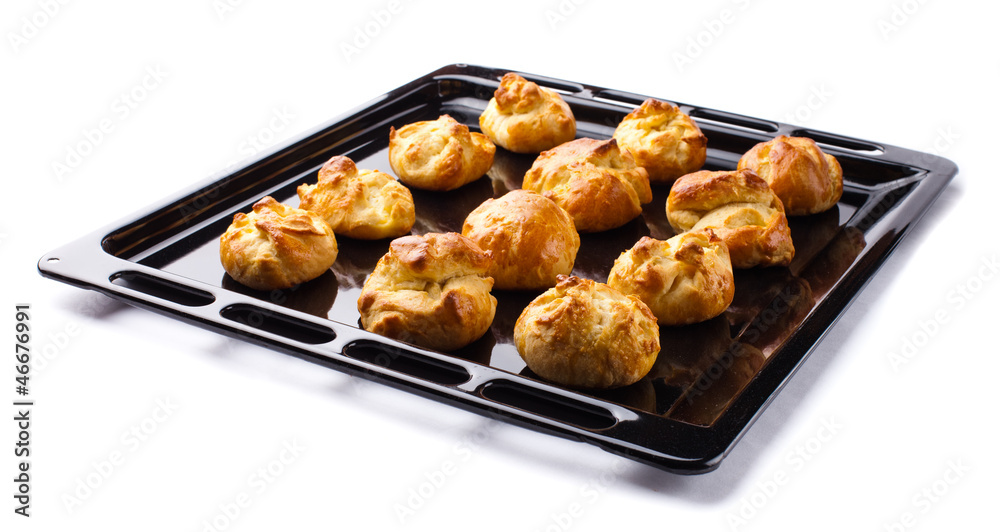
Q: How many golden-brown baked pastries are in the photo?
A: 12